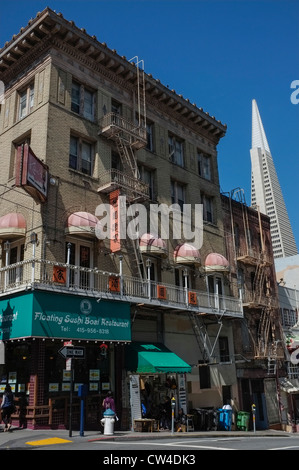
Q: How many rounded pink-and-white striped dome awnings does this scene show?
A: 5